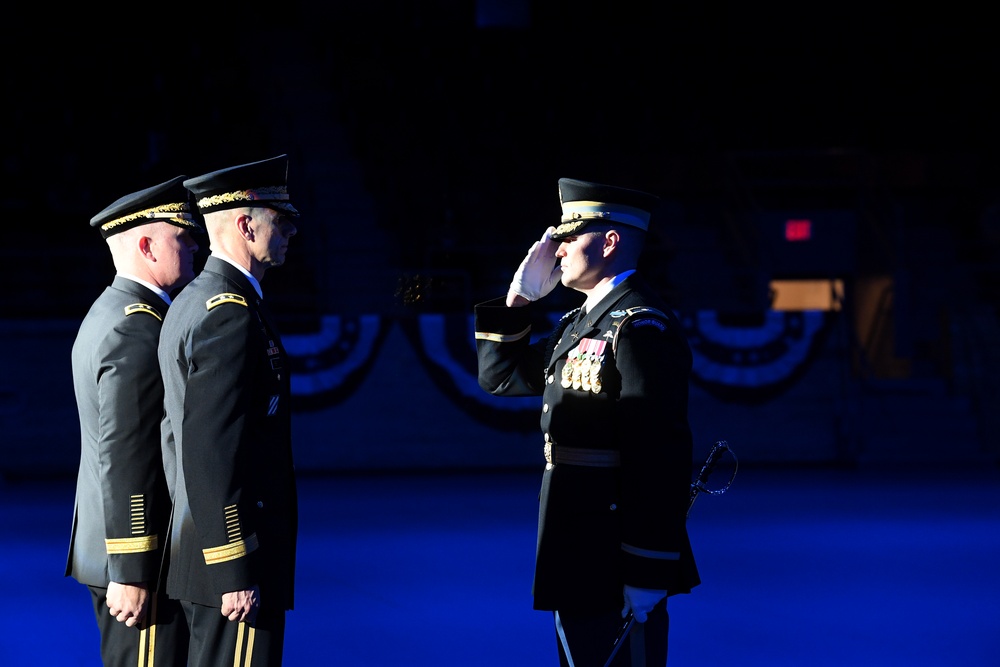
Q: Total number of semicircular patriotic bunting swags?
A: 3